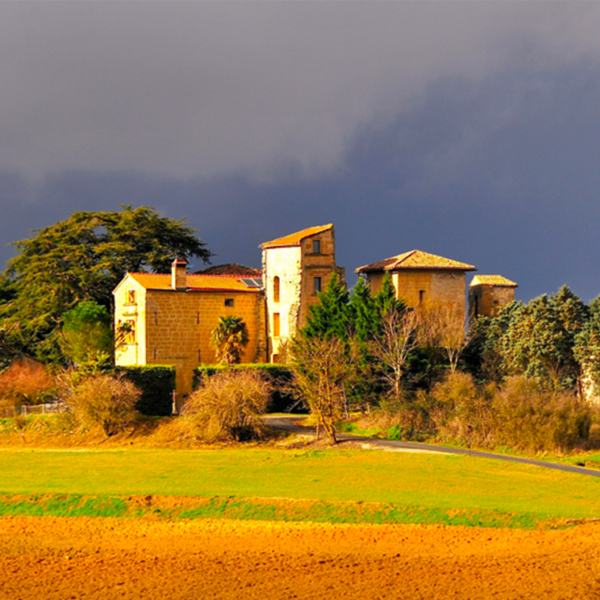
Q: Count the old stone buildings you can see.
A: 4